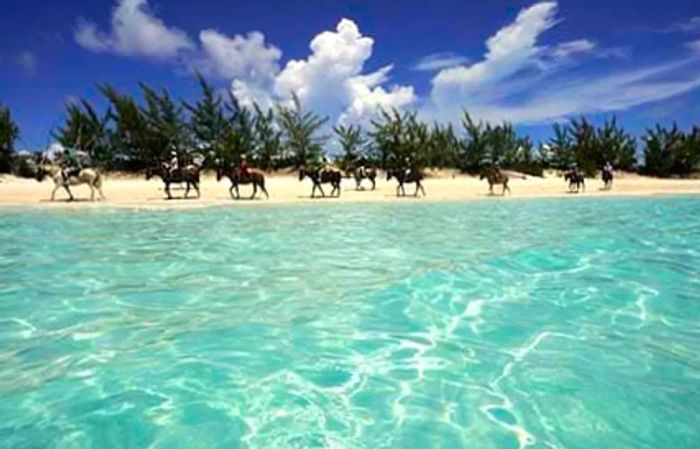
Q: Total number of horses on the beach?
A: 9